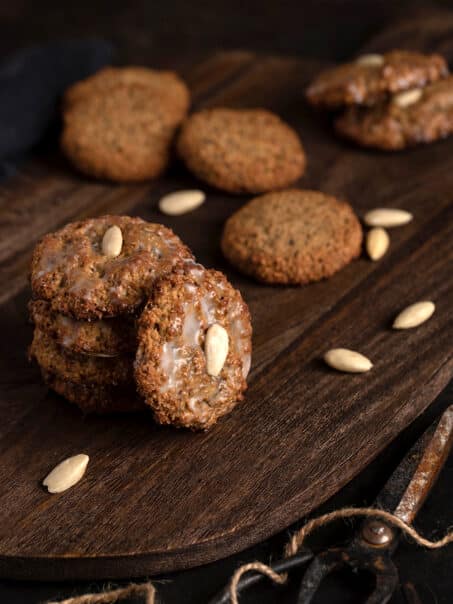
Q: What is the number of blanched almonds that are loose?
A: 6